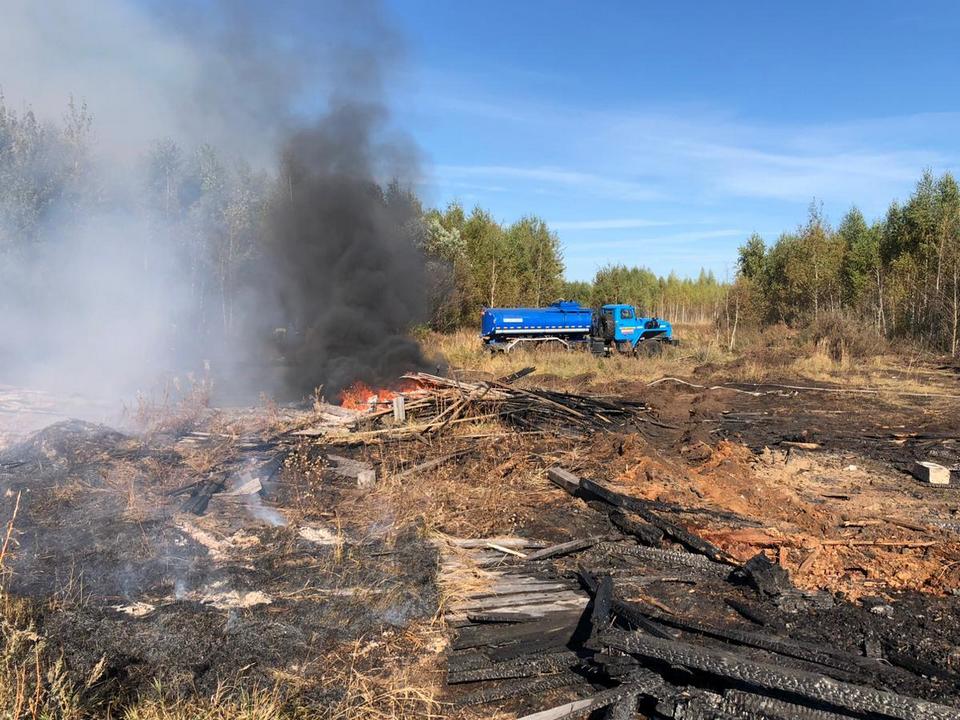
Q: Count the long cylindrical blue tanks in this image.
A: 1